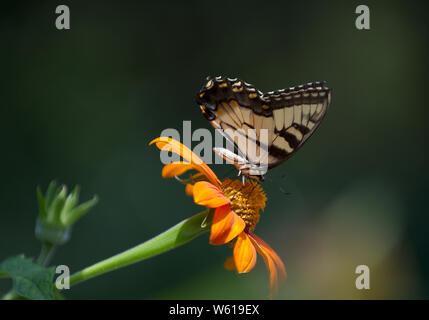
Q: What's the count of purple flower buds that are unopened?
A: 0